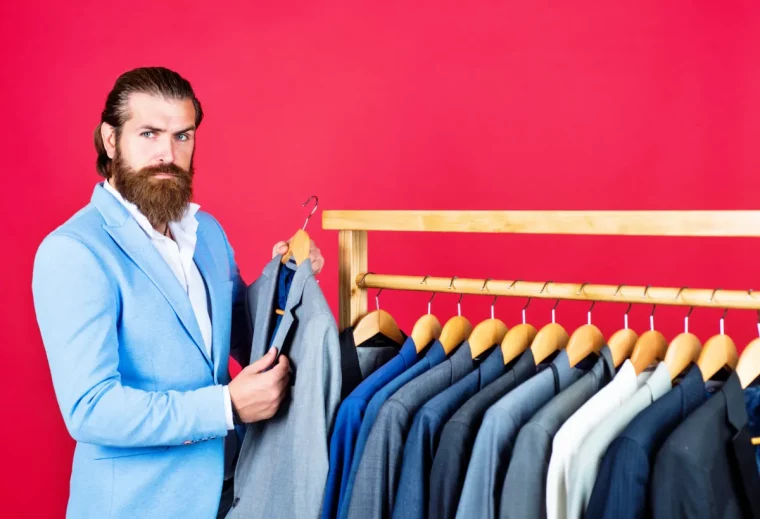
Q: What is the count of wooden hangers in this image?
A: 13